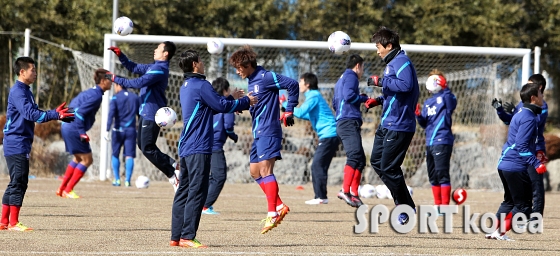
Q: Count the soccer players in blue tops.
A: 13